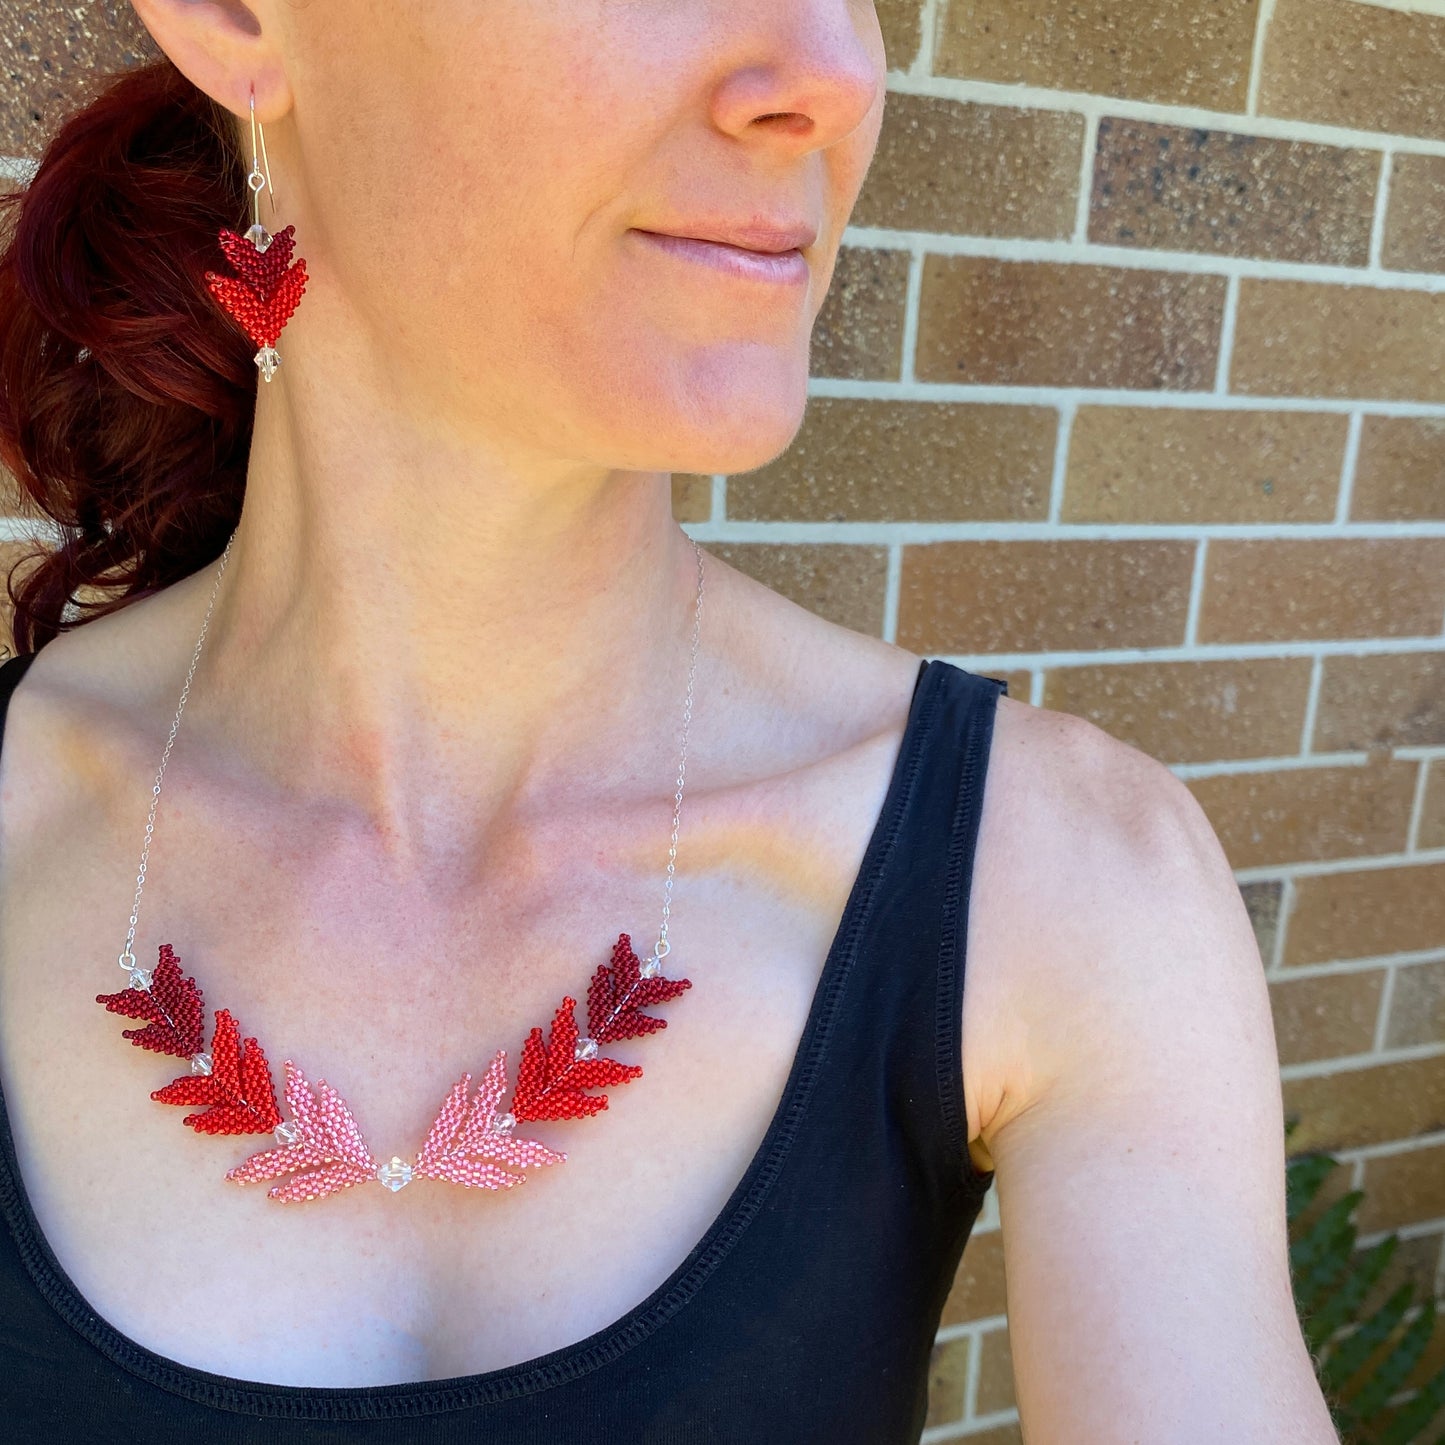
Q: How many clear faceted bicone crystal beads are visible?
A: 9